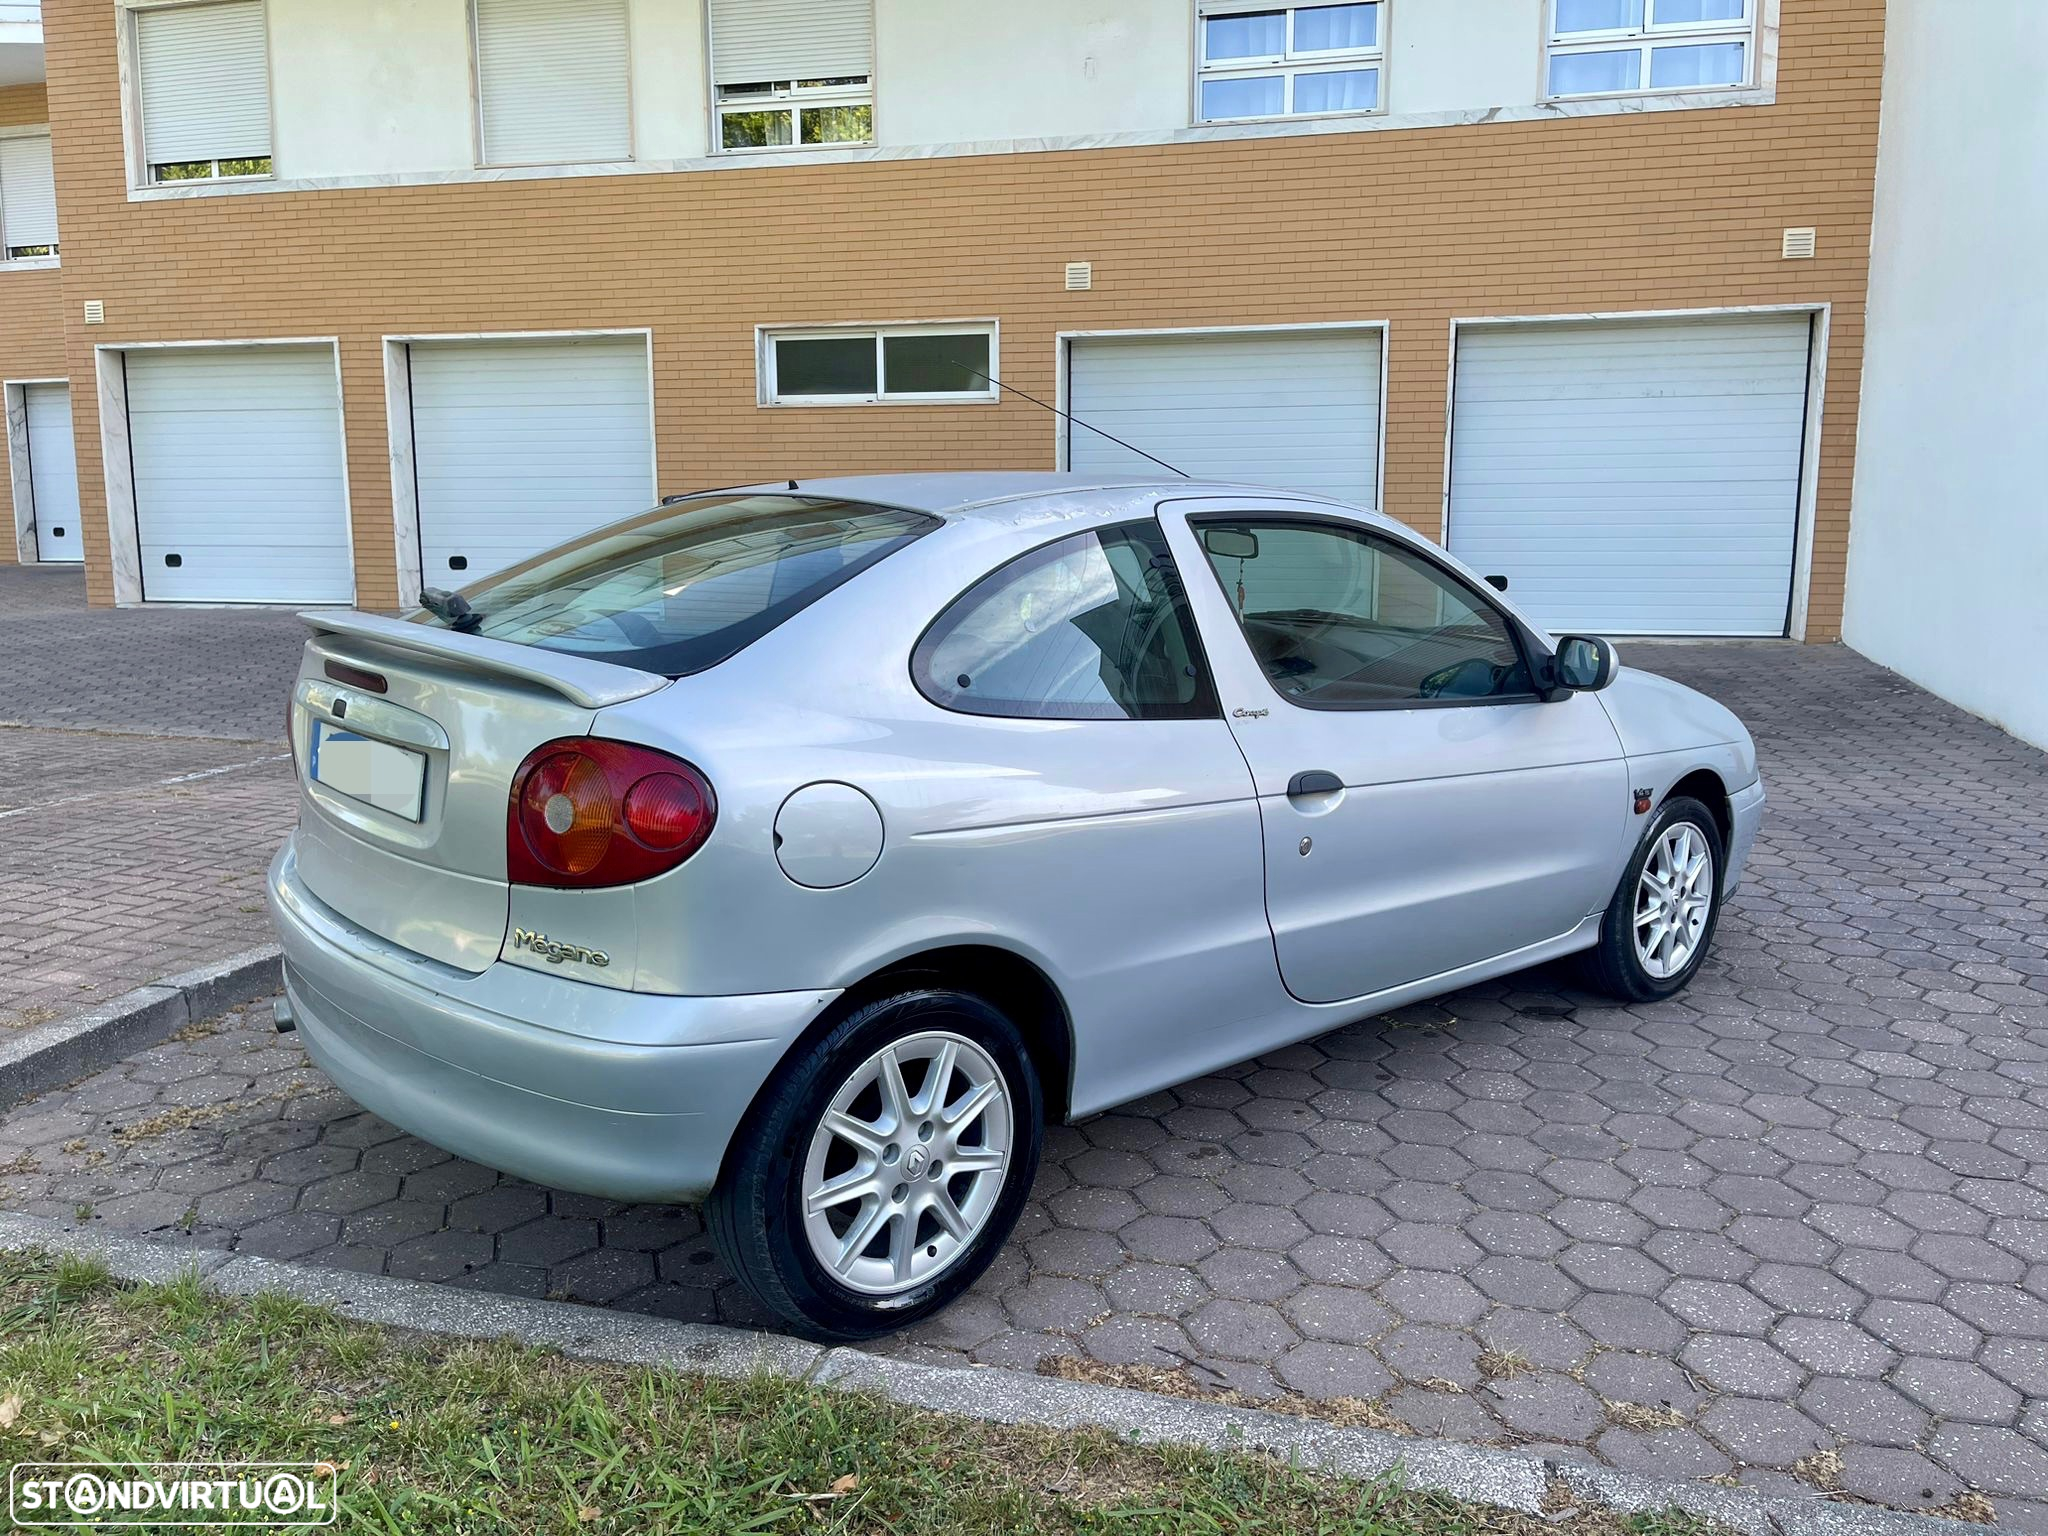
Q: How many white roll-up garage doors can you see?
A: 5